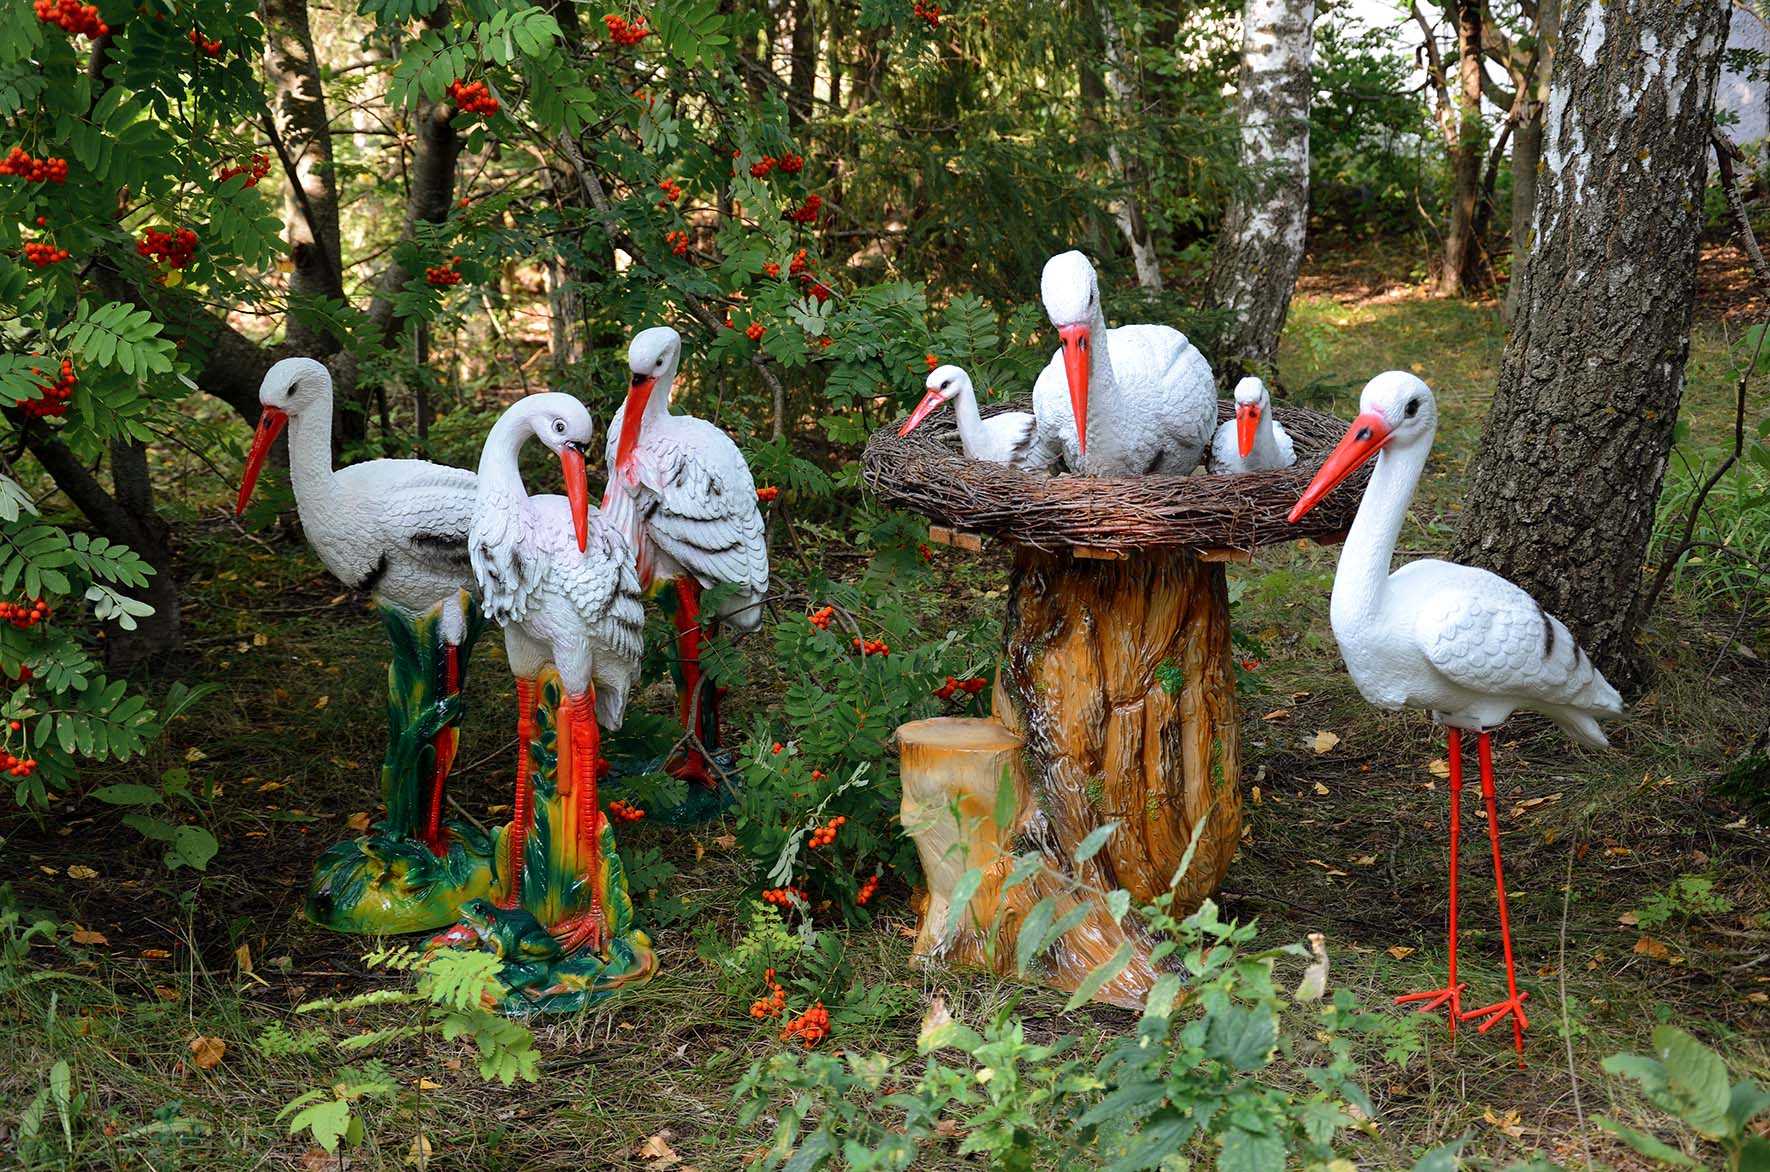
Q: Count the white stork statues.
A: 7